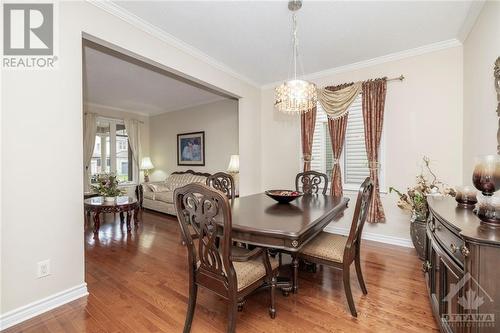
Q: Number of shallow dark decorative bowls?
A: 1